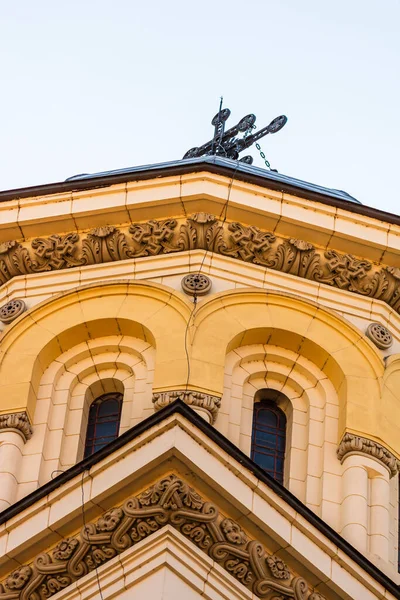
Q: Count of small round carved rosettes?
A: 3